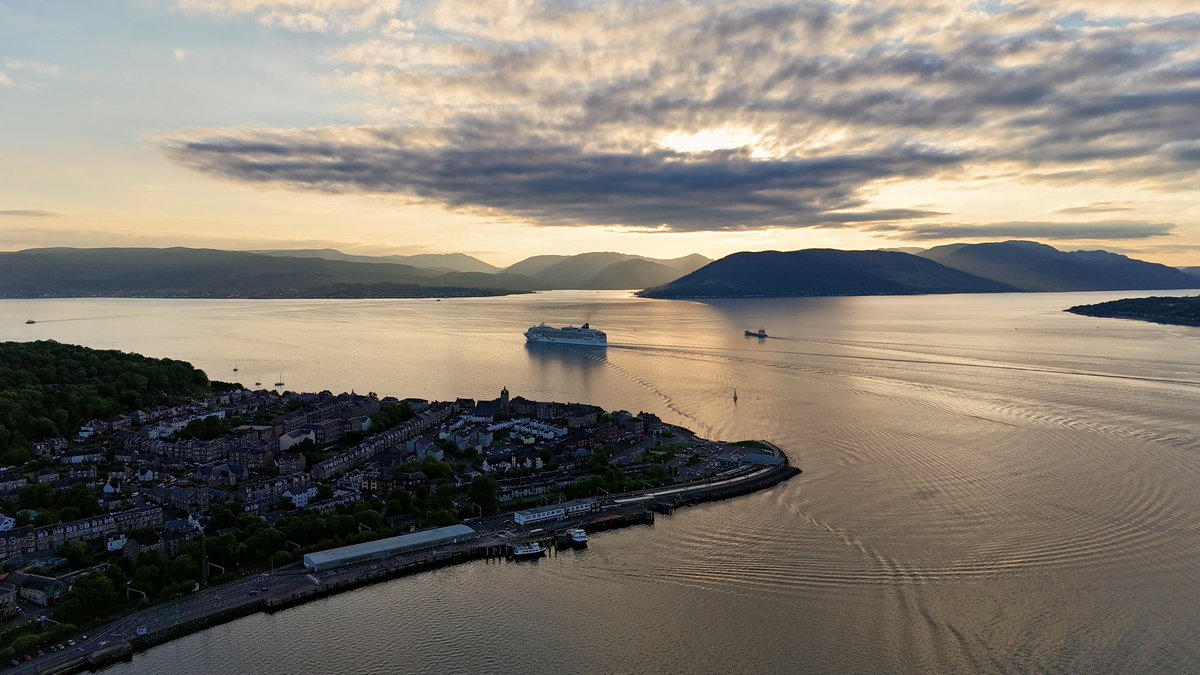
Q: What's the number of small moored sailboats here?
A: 3